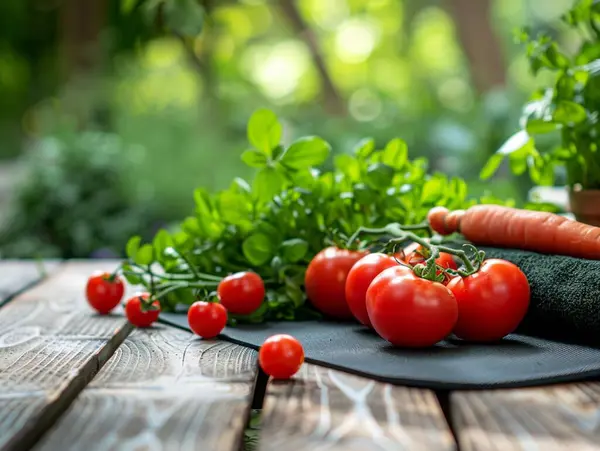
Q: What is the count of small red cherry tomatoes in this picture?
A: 5